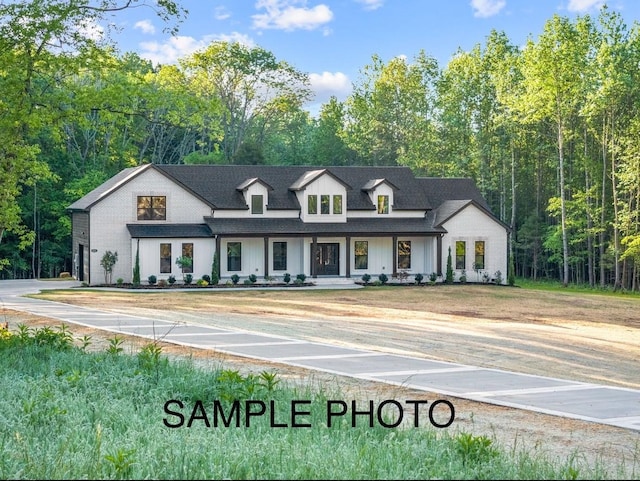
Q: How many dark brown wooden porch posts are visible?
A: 6